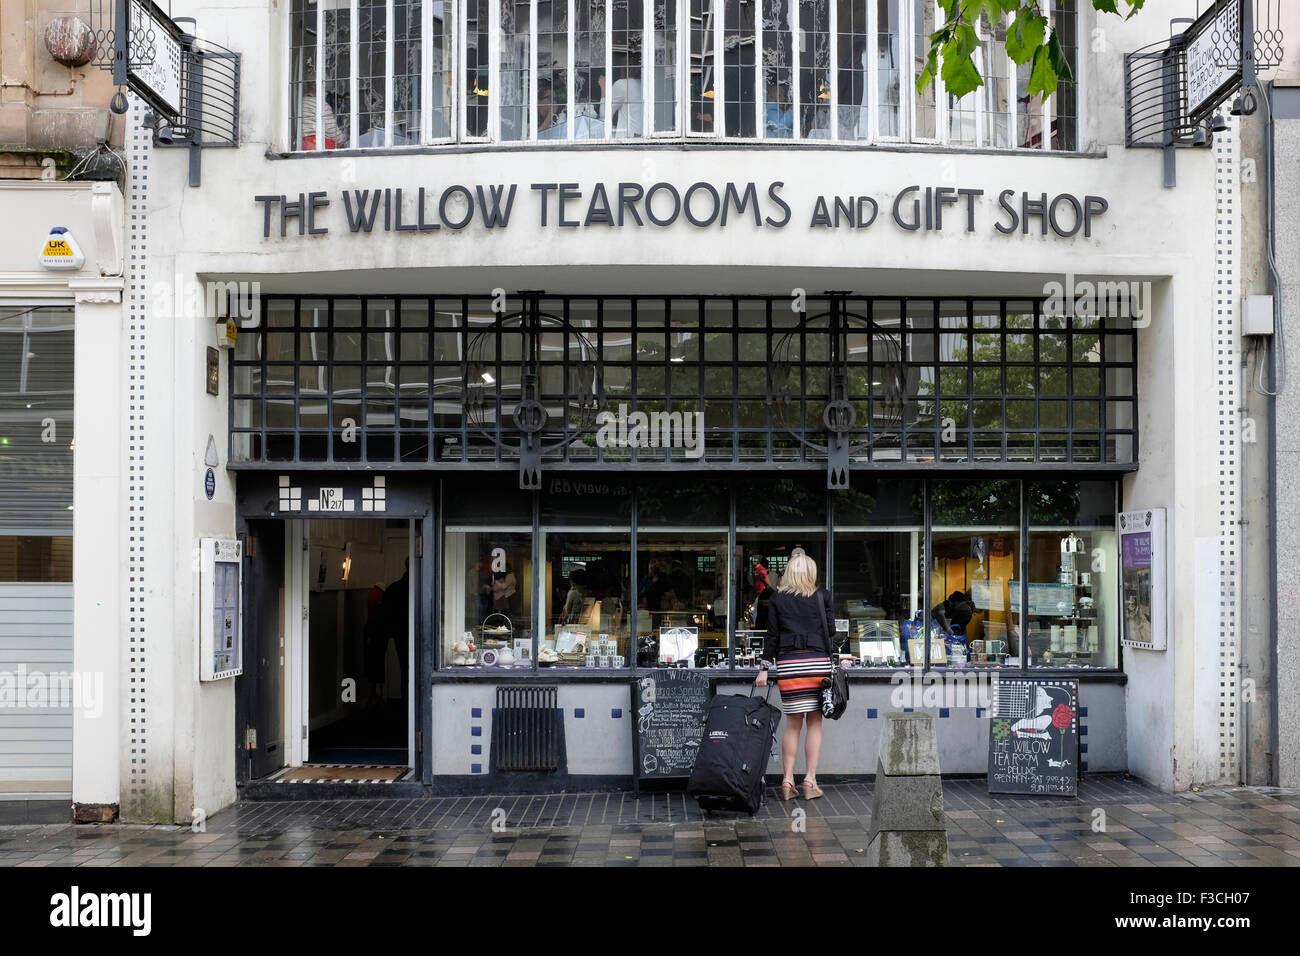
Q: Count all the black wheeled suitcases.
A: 1